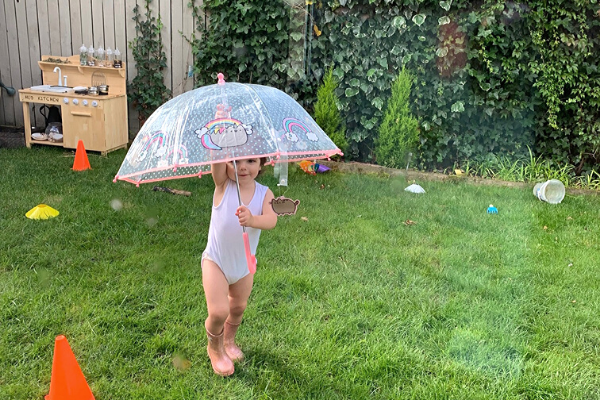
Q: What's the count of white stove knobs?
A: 4